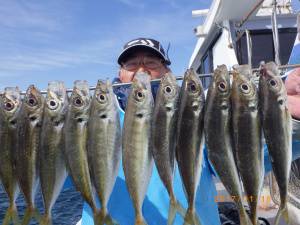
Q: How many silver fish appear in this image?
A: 11